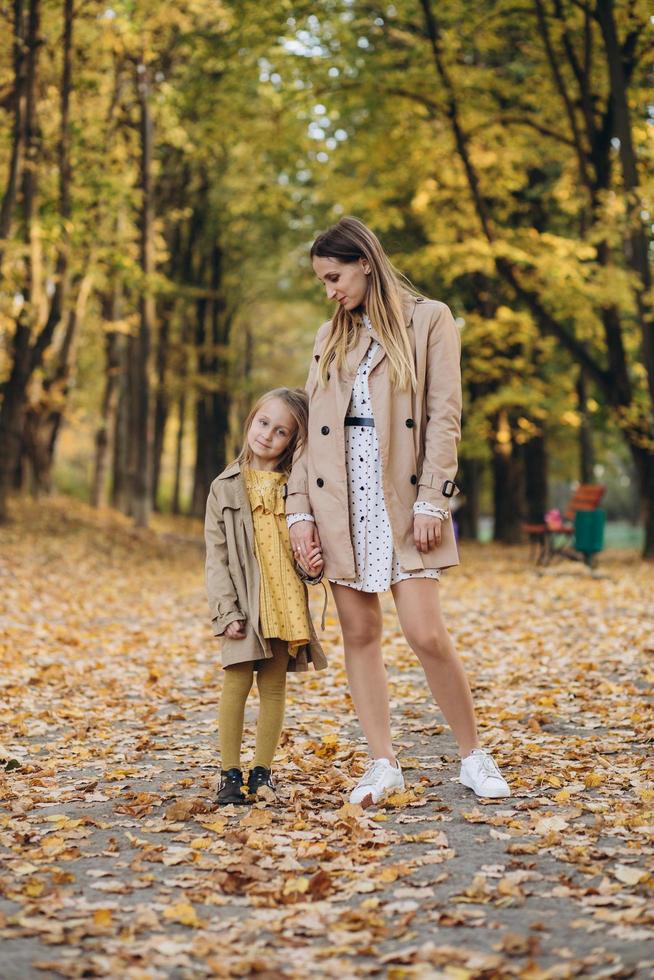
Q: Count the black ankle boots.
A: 2